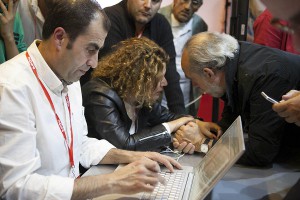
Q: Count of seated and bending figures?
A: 3